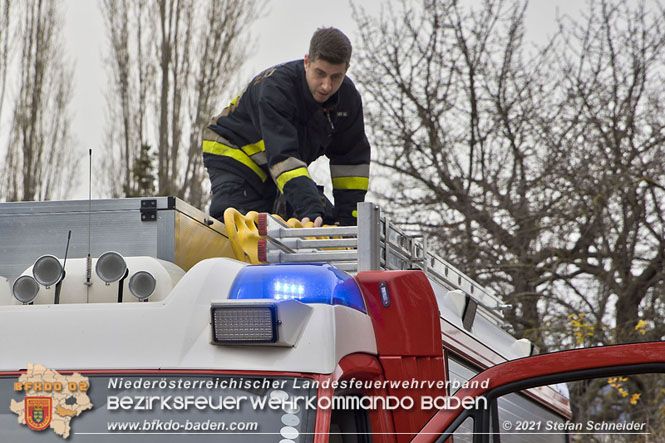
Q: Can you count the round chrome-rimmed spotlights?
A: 4